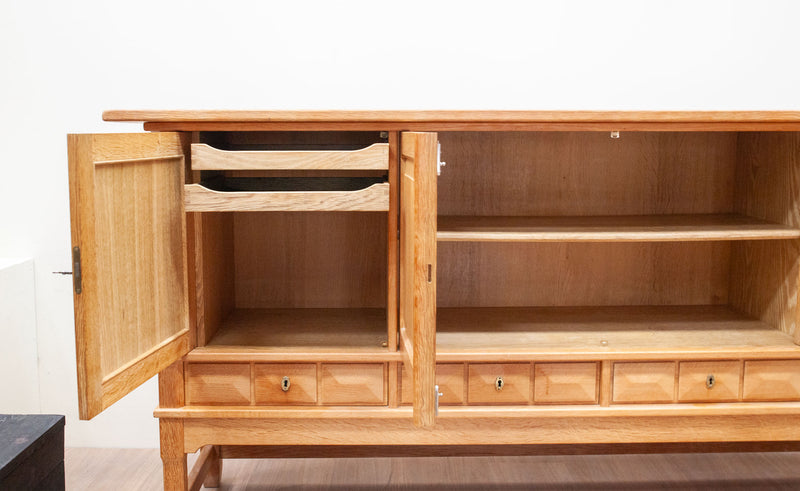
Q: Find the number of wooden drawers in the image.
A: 5